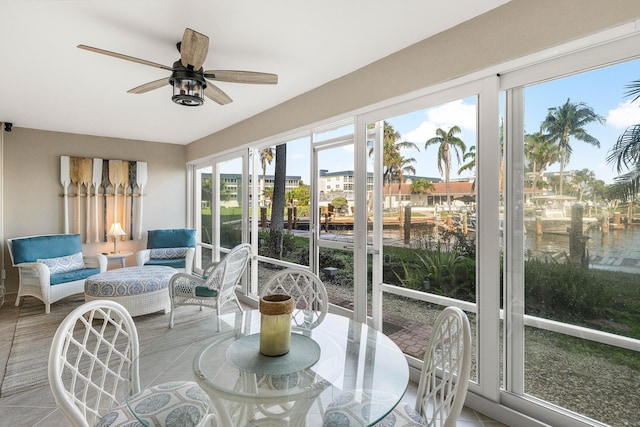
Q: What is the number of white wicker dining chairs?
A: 3